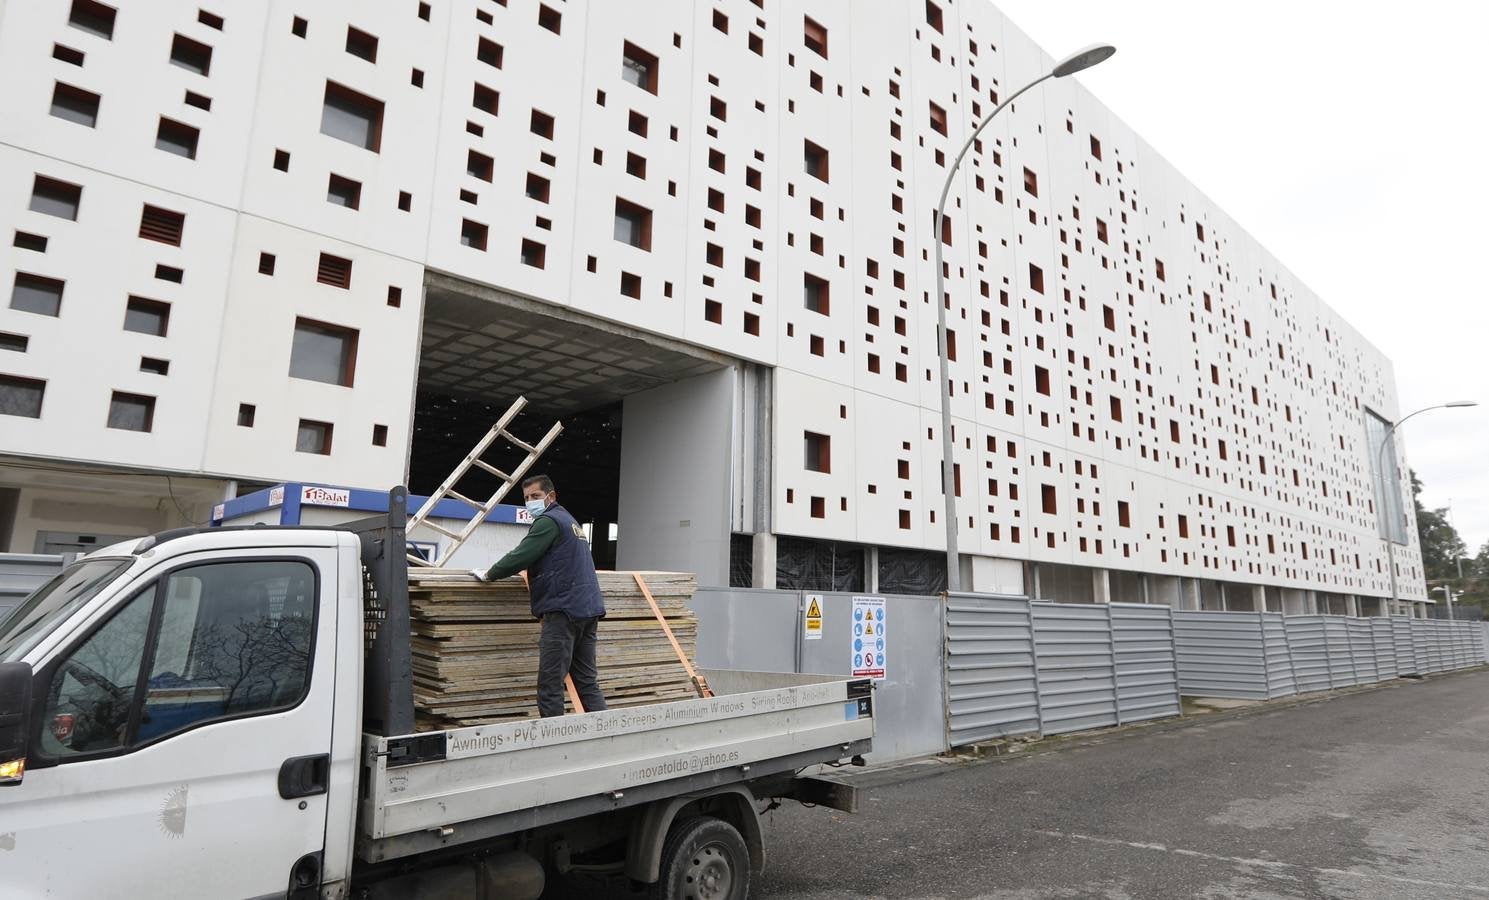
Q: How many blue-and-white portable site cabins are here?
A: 1